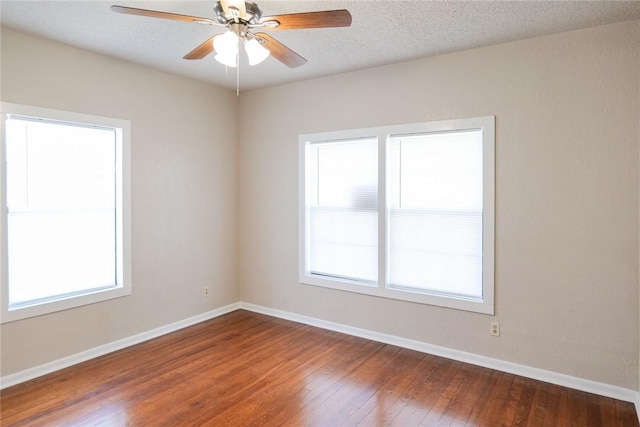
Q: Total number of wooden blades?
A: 5